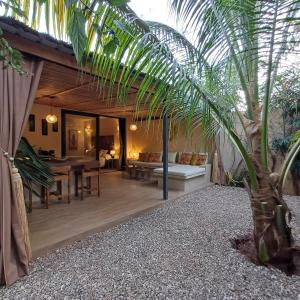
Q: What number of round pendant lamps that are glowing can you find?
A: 2